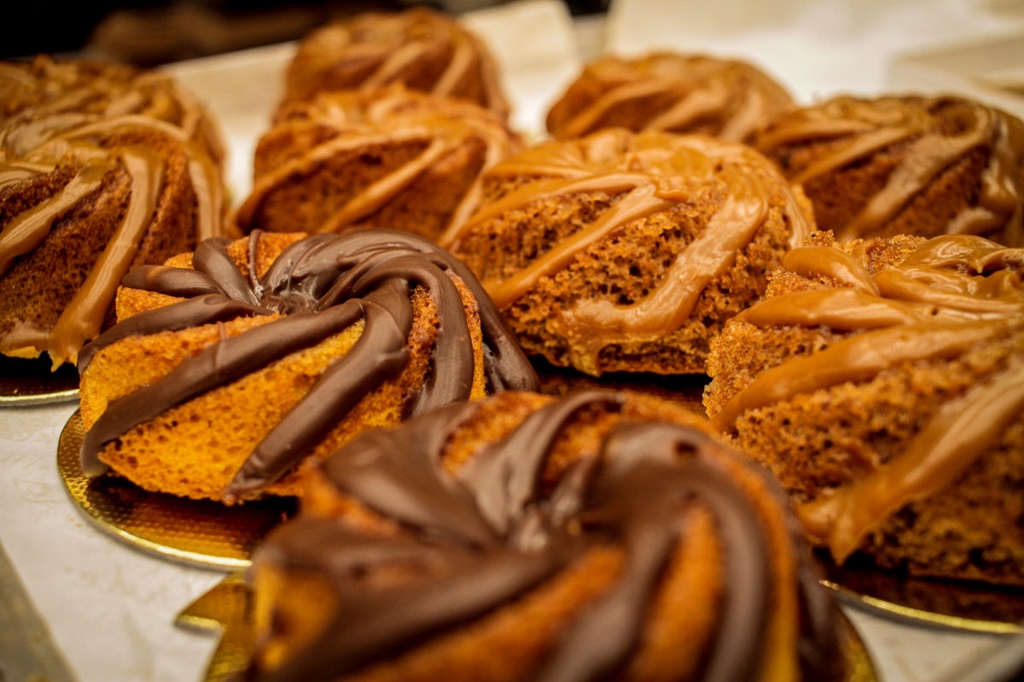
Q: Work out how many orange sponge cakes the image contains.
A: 2